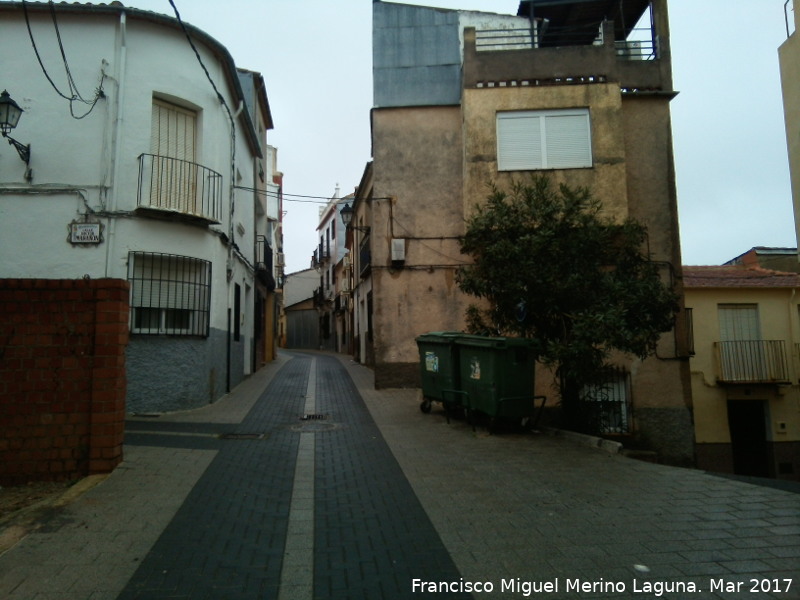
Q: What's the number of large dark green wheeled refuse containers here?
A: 2